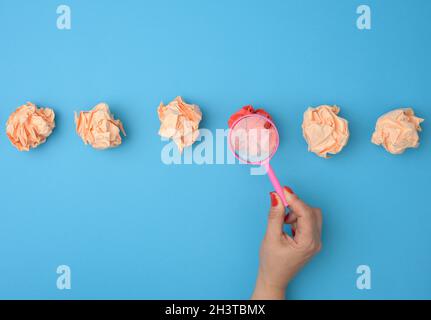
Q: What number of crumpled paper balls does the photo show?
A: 6